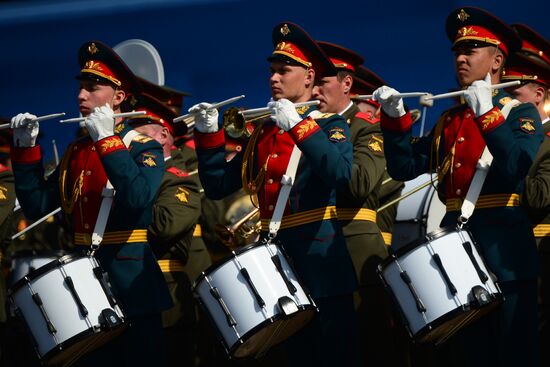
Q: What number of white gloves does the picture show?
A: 6